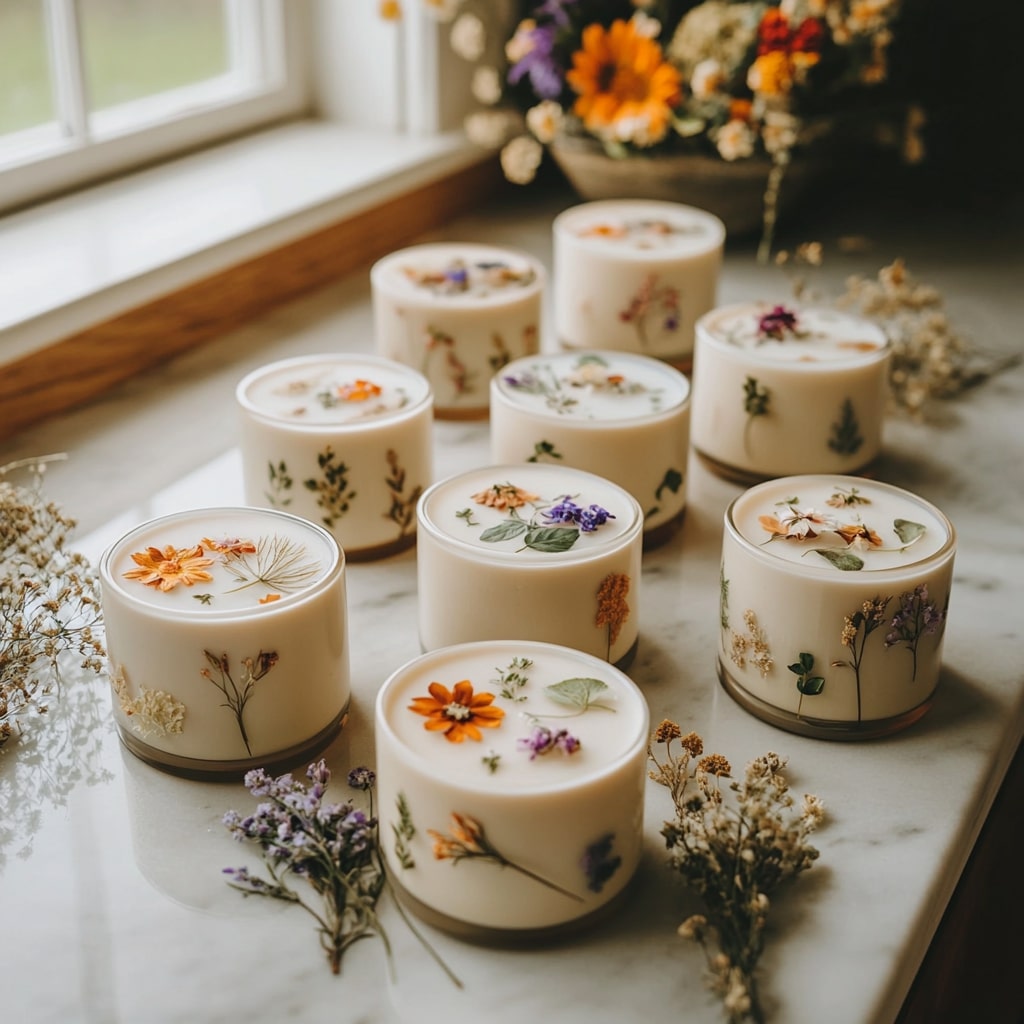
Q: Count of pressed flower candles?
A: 9